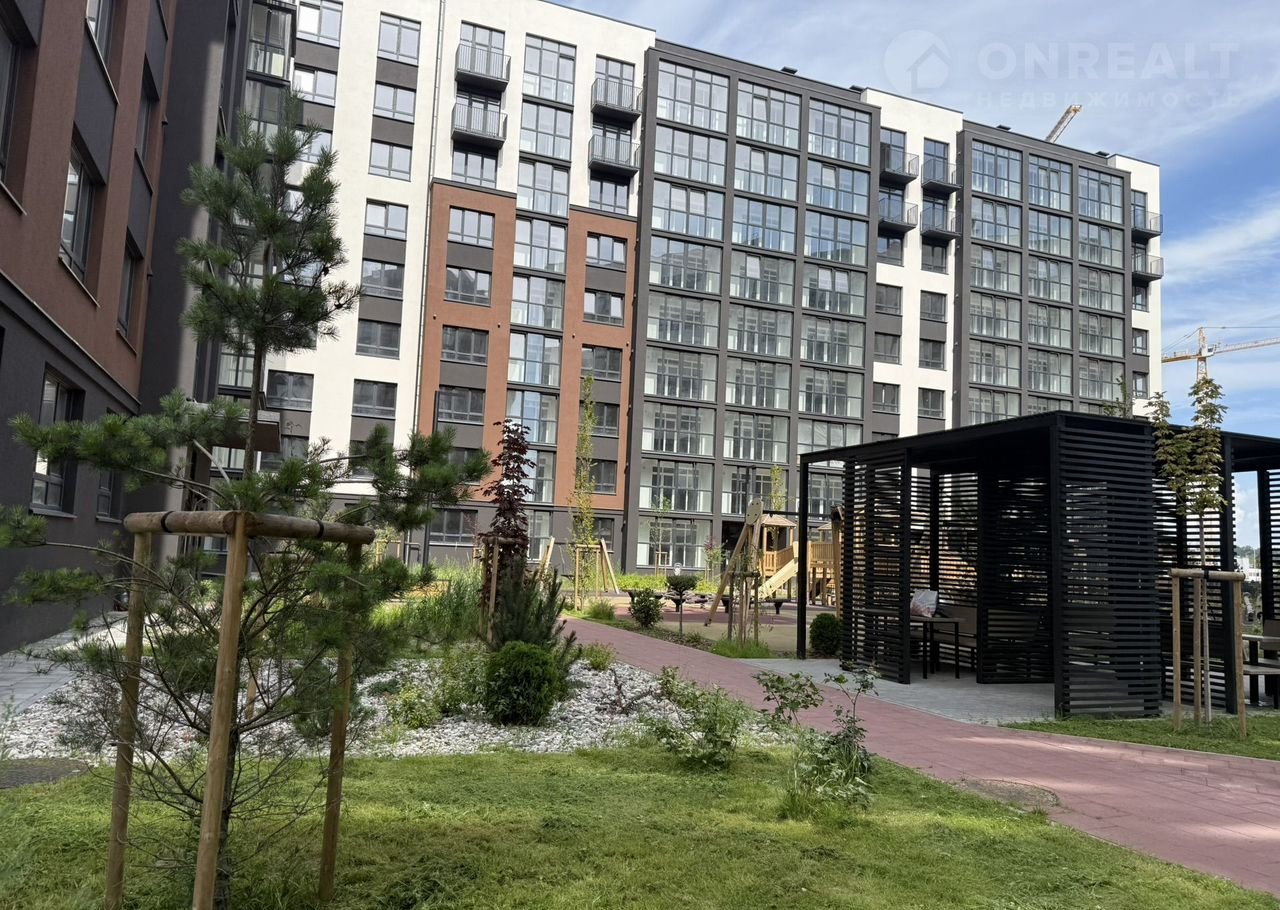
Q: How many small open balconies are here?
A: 10